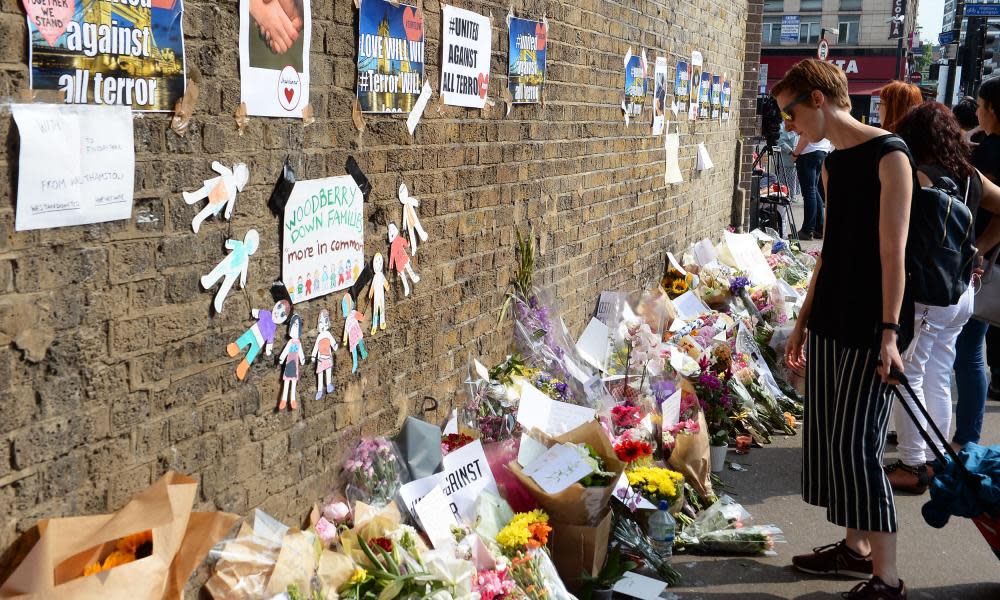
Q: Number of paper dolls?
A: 9